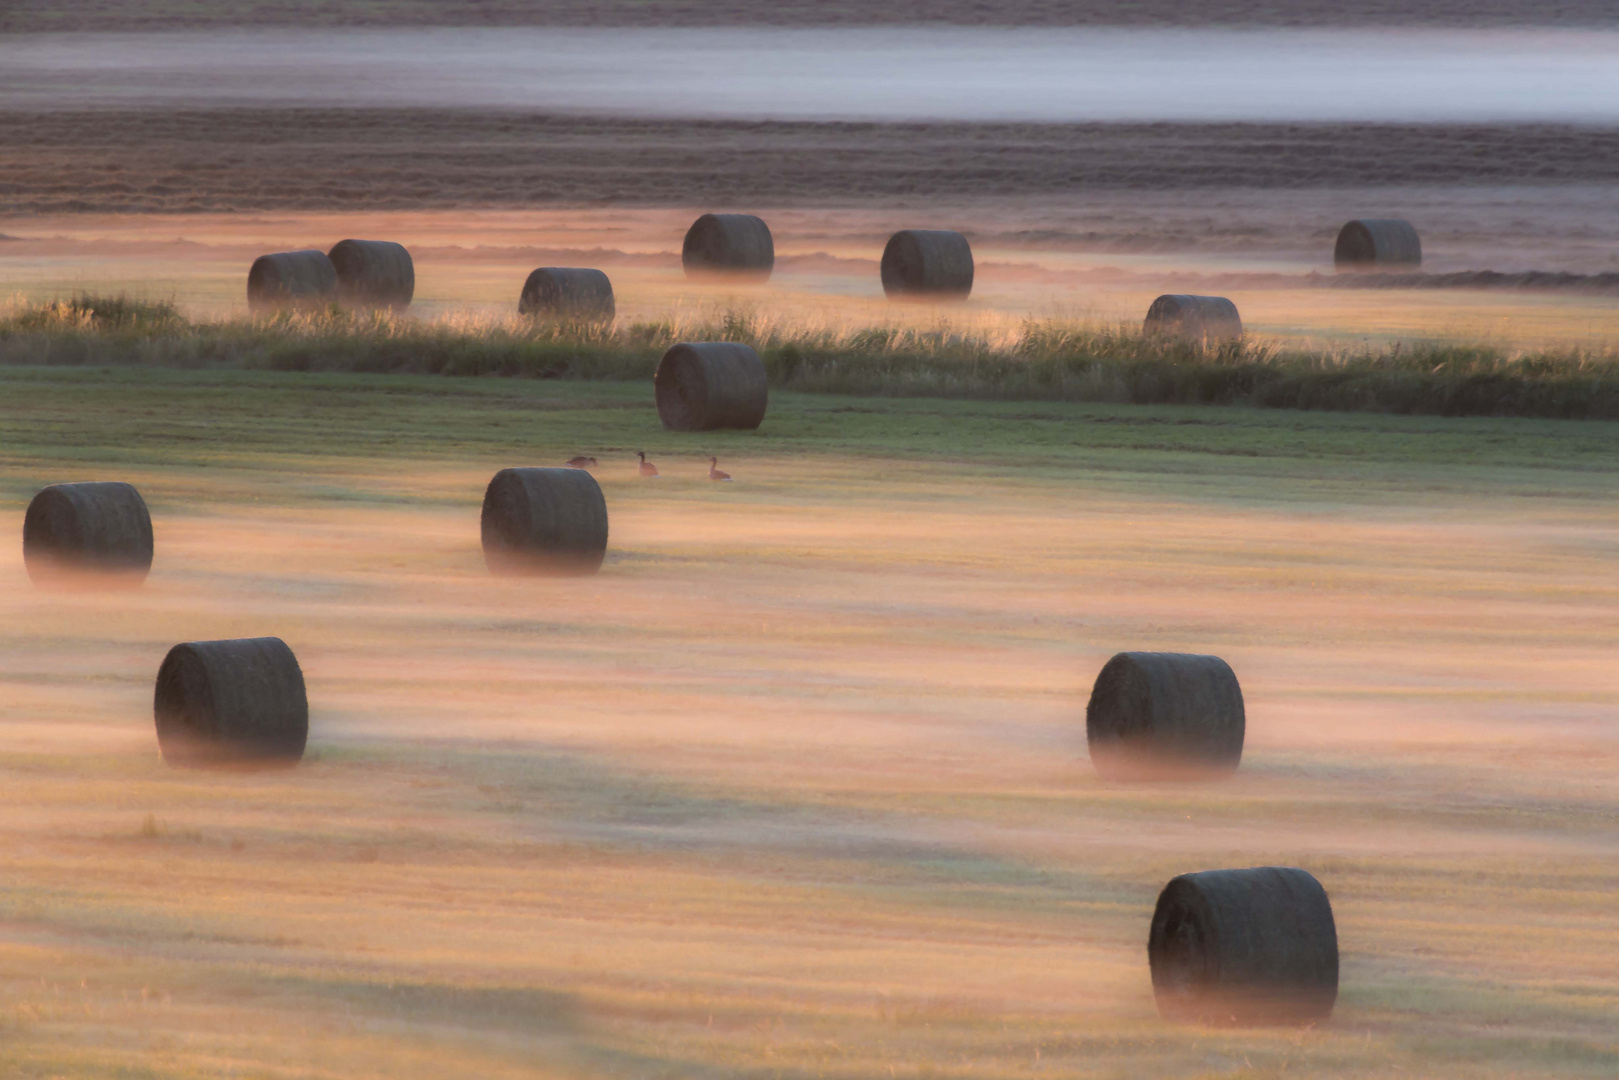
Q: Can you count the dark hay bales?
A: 13